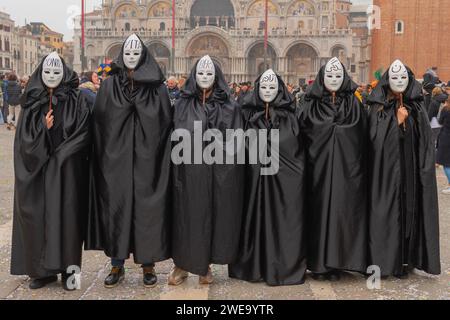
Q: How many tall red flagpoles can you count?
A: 3